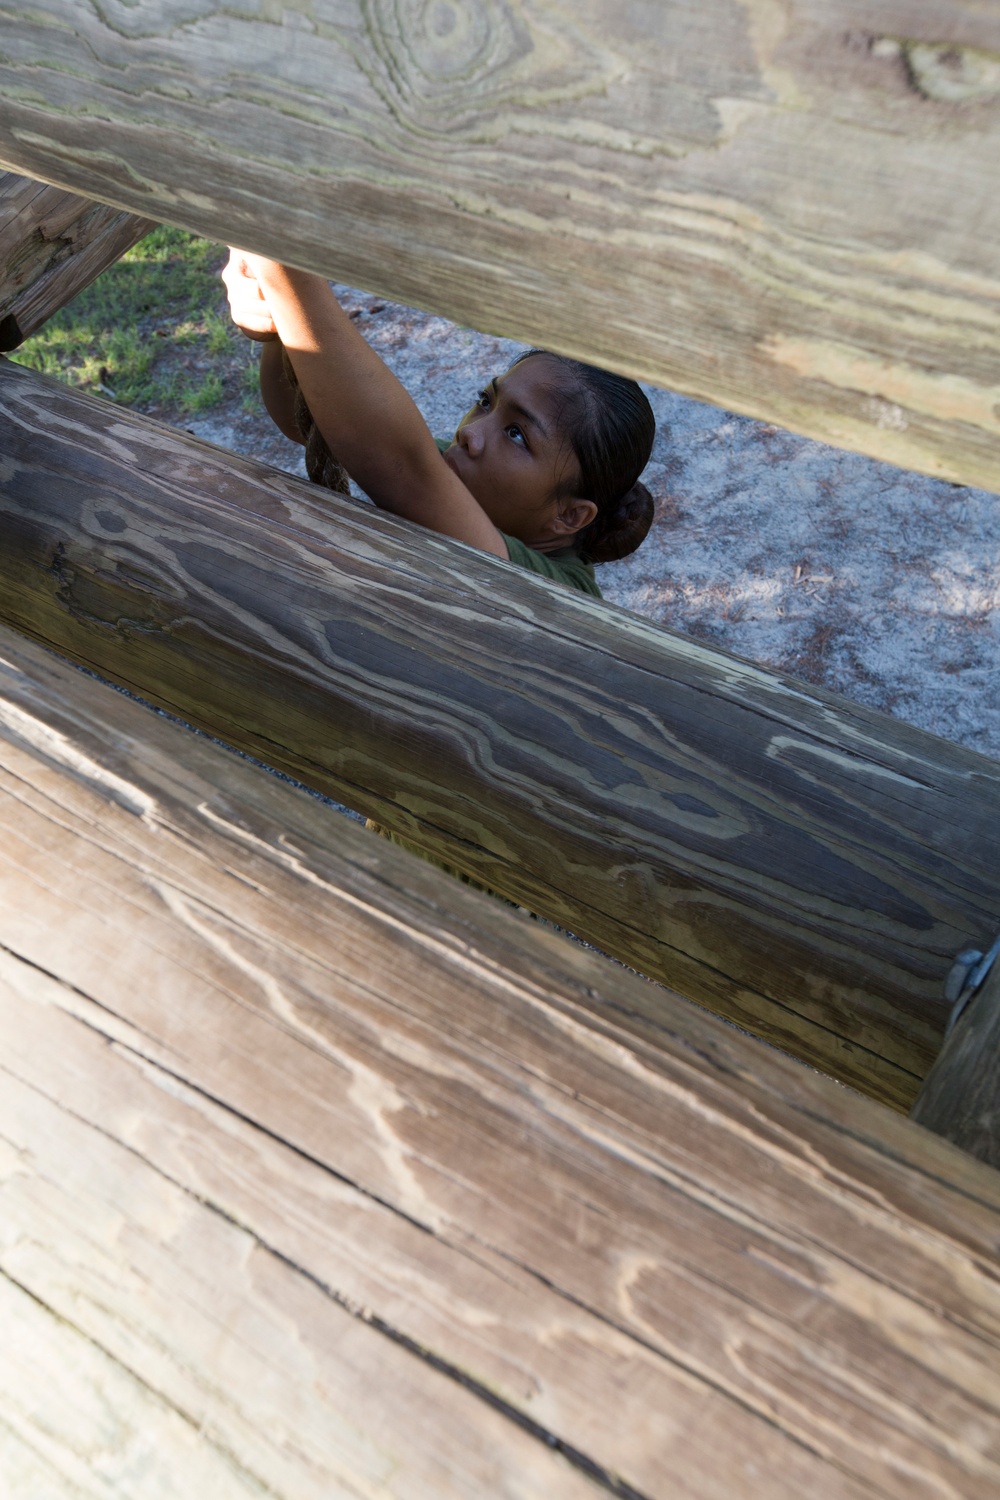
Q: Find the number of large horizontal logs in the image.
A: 3